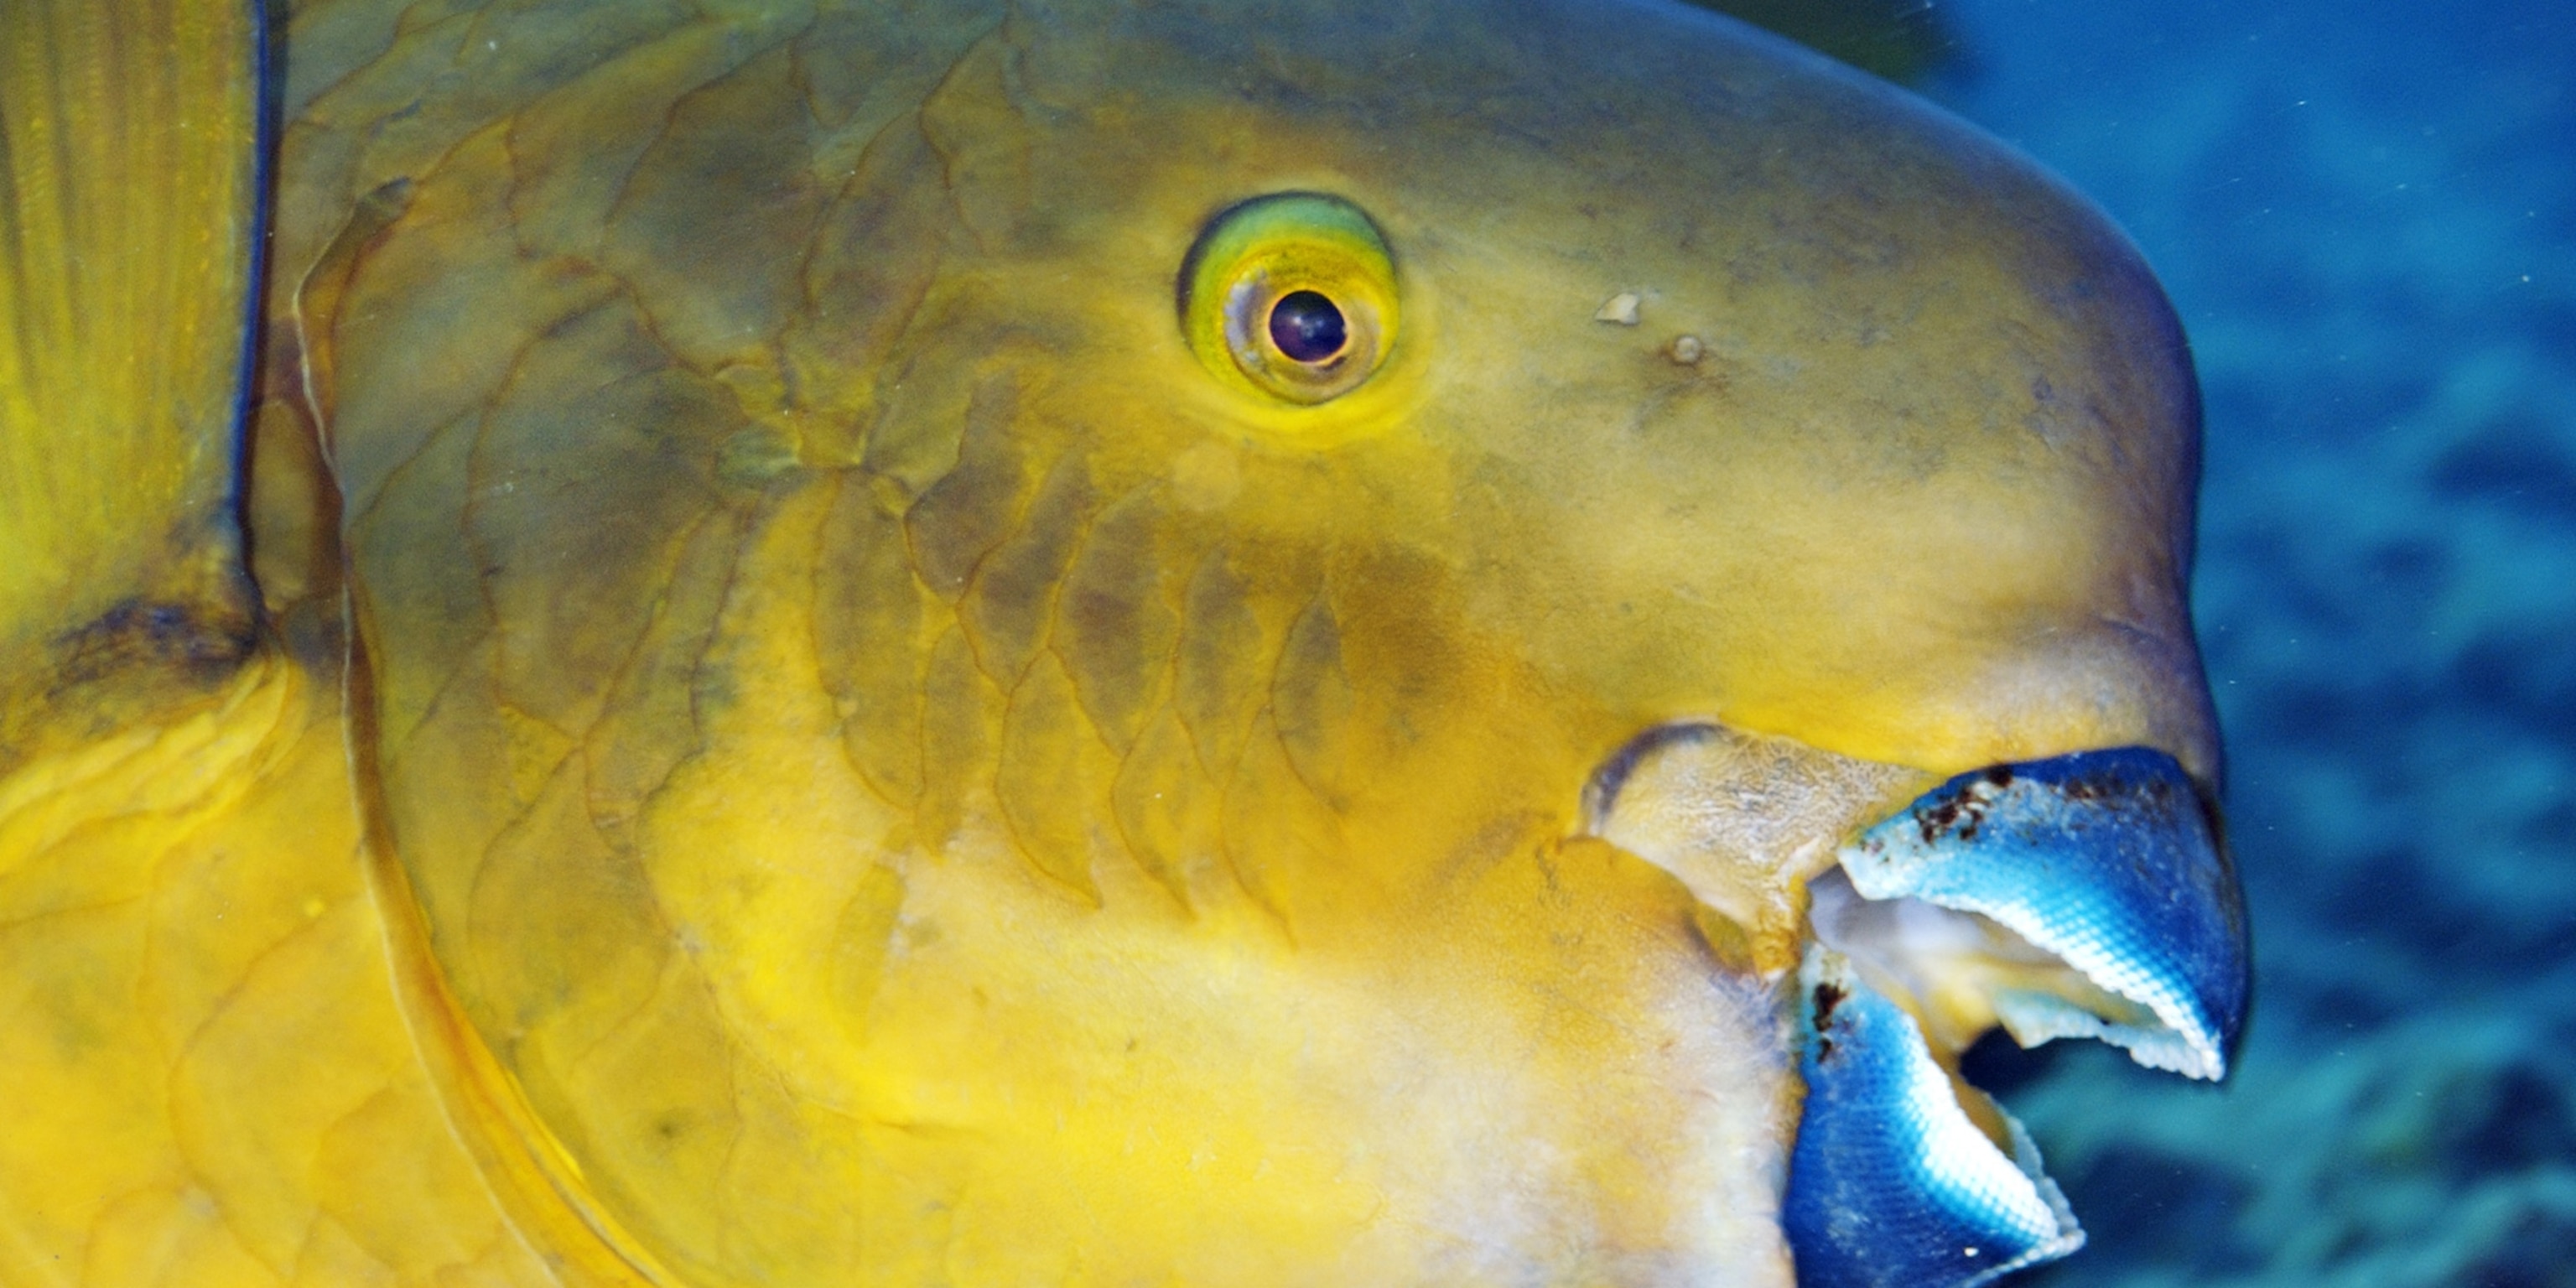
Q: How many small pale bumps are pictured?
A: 2